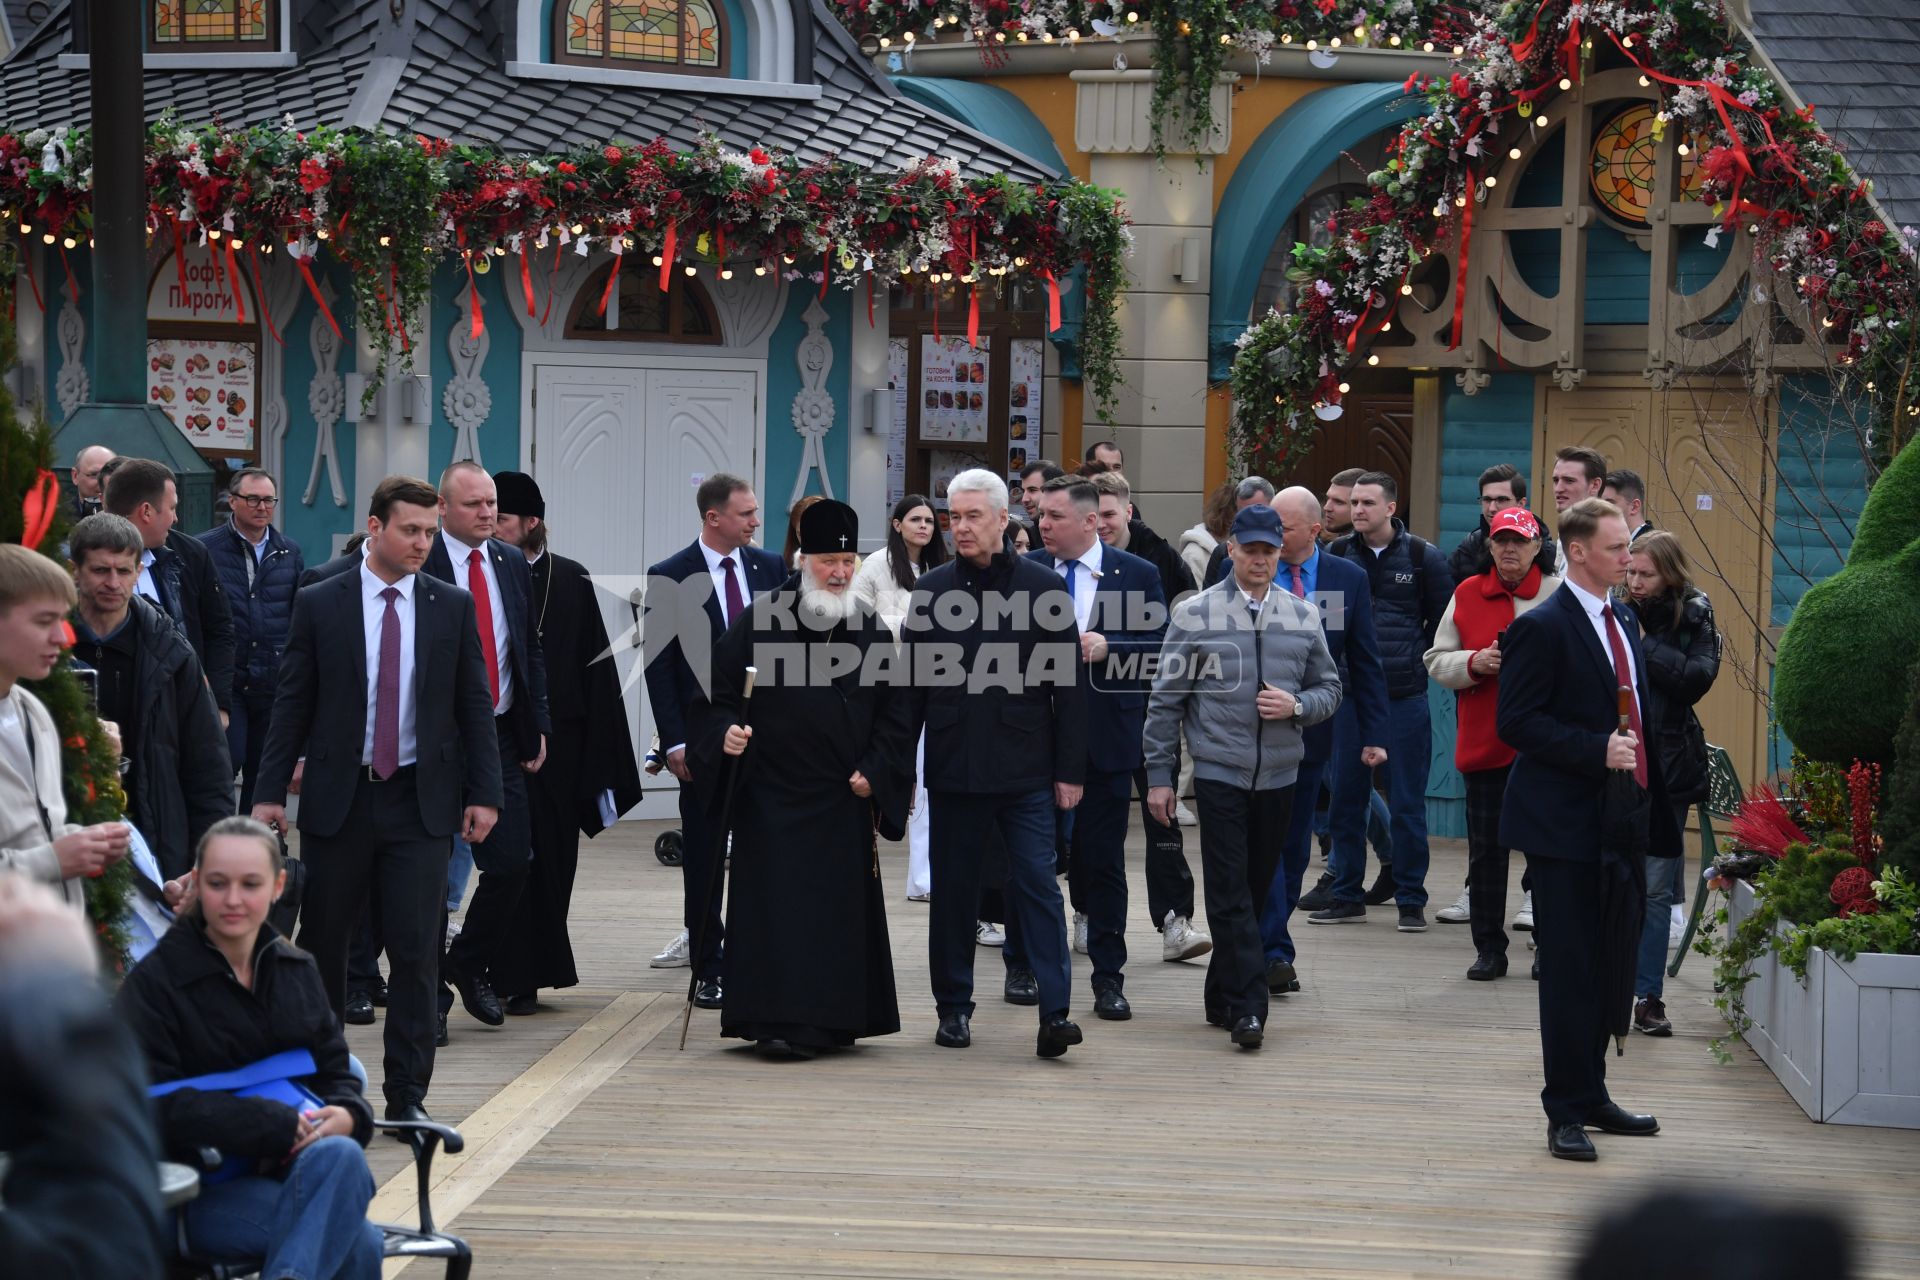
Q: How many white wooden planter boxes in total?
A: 1